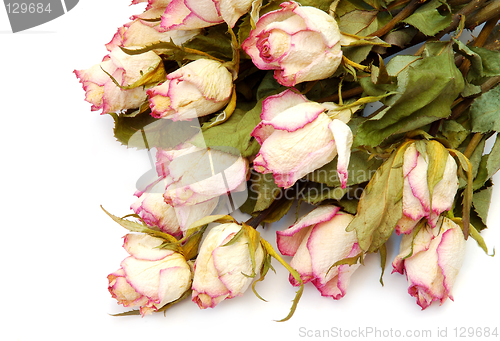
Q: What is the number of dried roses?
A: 13